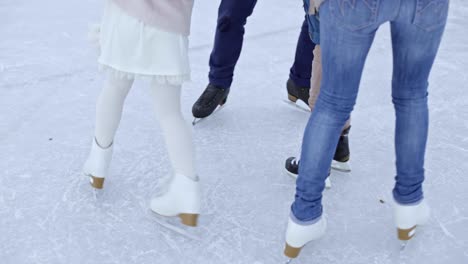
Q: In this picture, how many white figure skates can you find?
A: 4